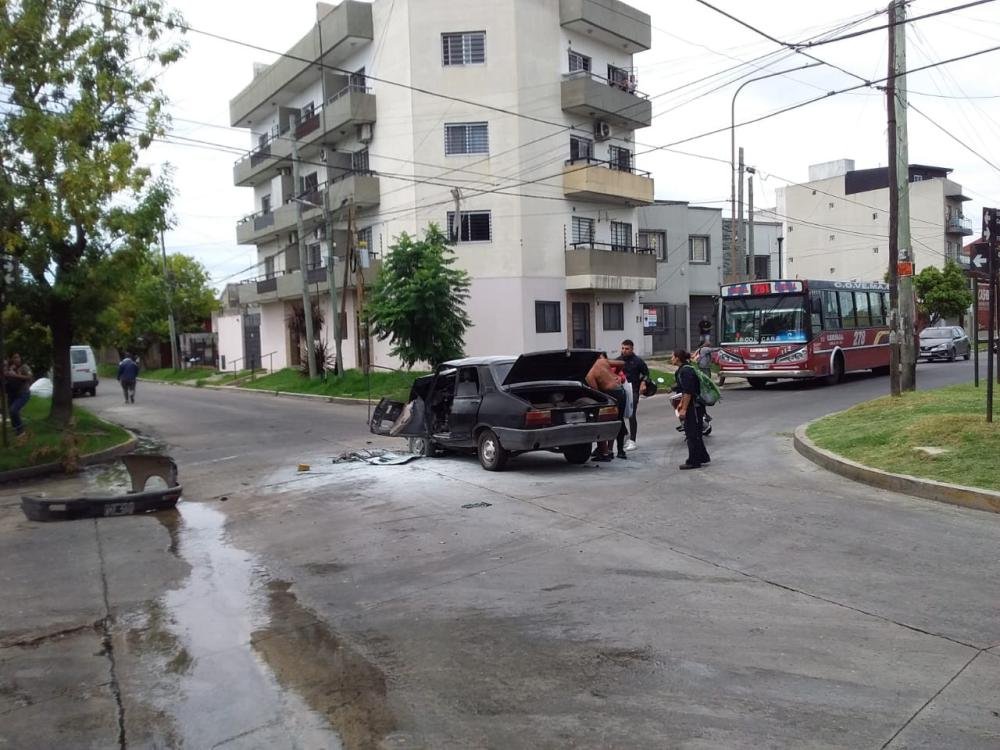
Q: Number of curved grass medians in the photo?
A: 2